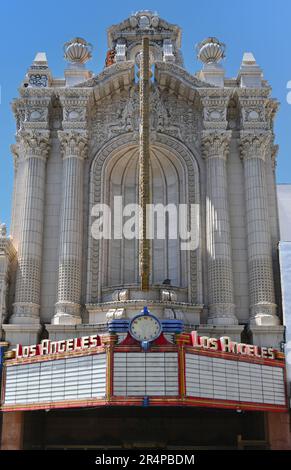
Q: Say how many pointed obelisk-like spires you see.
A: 2